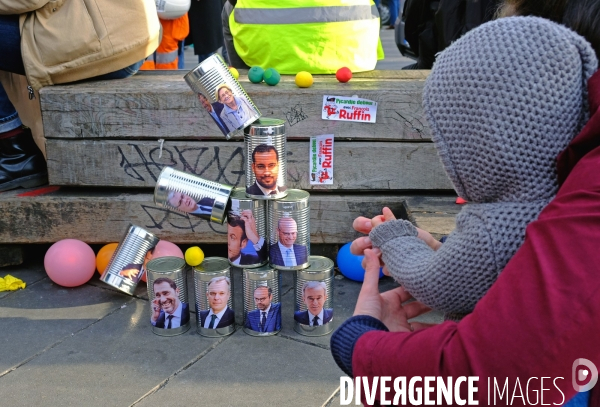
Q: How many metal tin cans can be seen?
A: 10